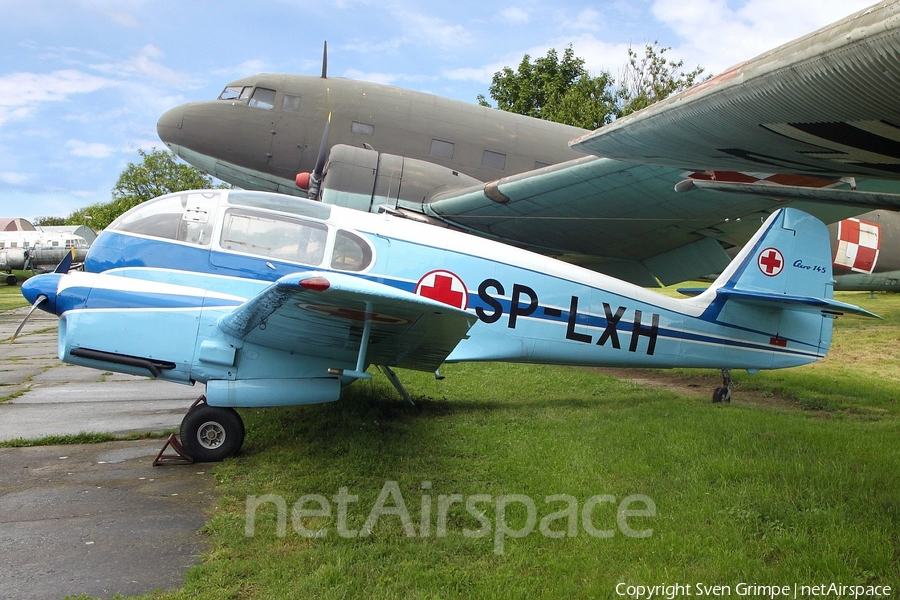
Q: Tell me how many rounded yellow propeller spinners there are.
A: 0